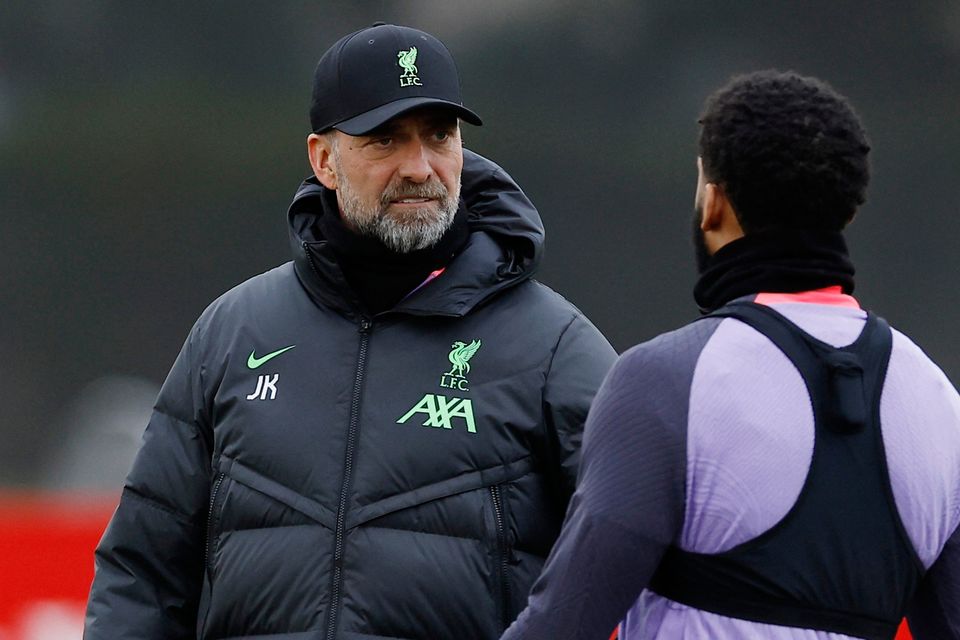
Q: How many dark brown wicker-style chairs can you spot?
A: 0